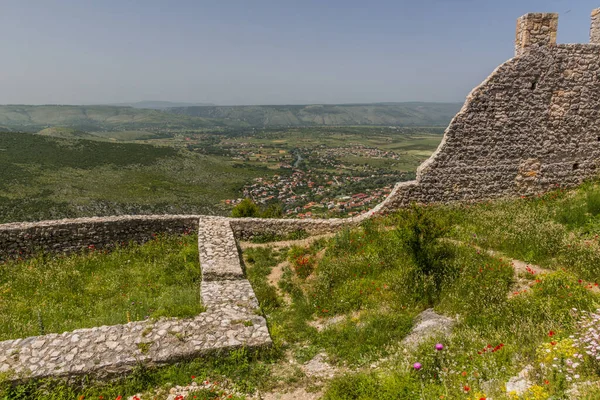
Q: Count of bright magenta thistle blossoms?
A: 2